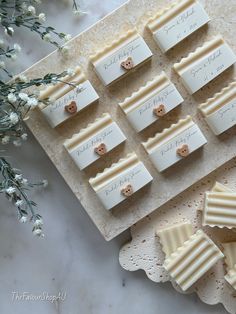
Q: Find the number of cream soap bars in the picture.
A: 15